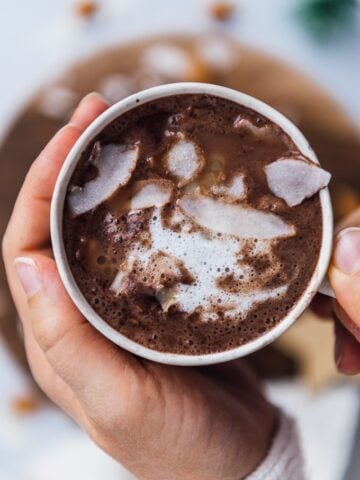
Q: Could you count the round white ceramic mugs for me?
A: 1